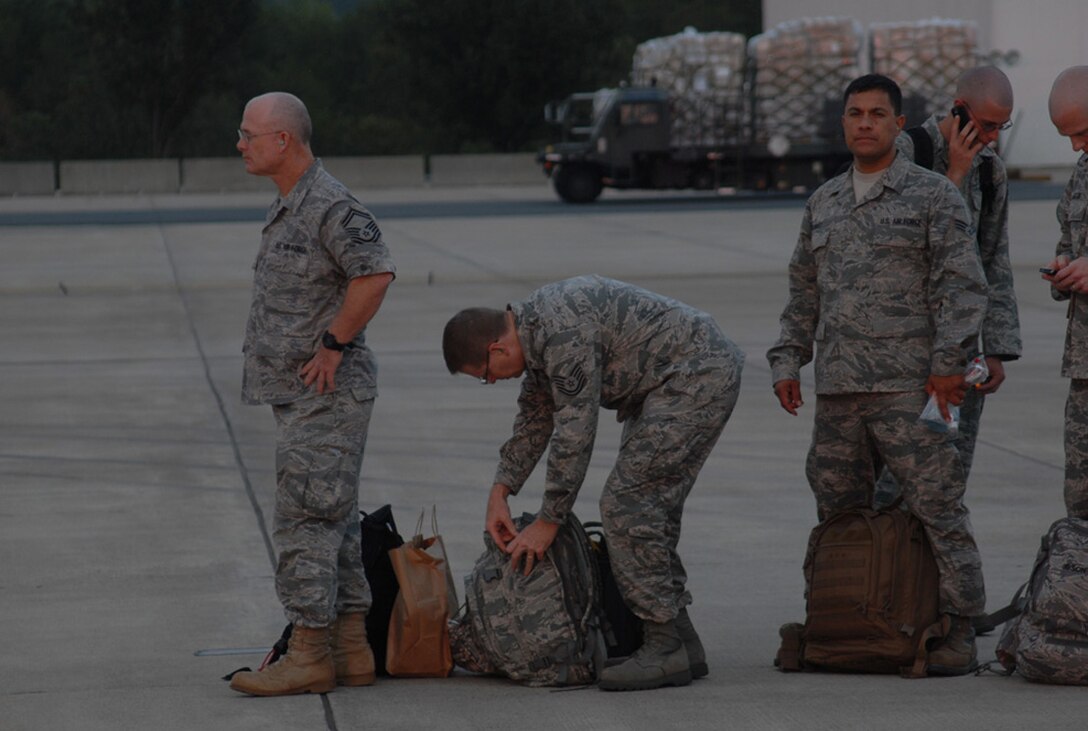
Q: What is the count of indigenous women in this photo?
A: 0